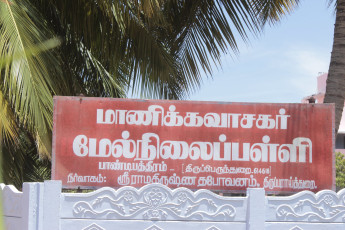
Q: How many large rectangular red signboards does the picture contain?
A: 1